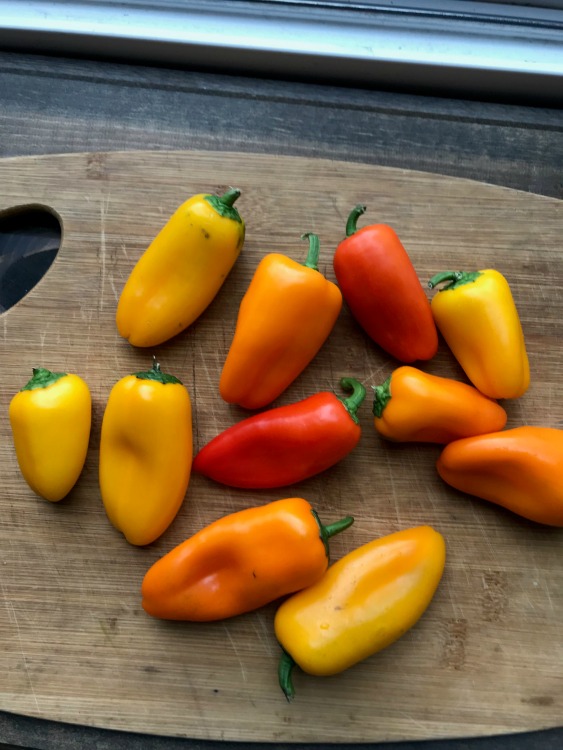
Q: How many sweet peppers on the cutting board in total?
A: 11